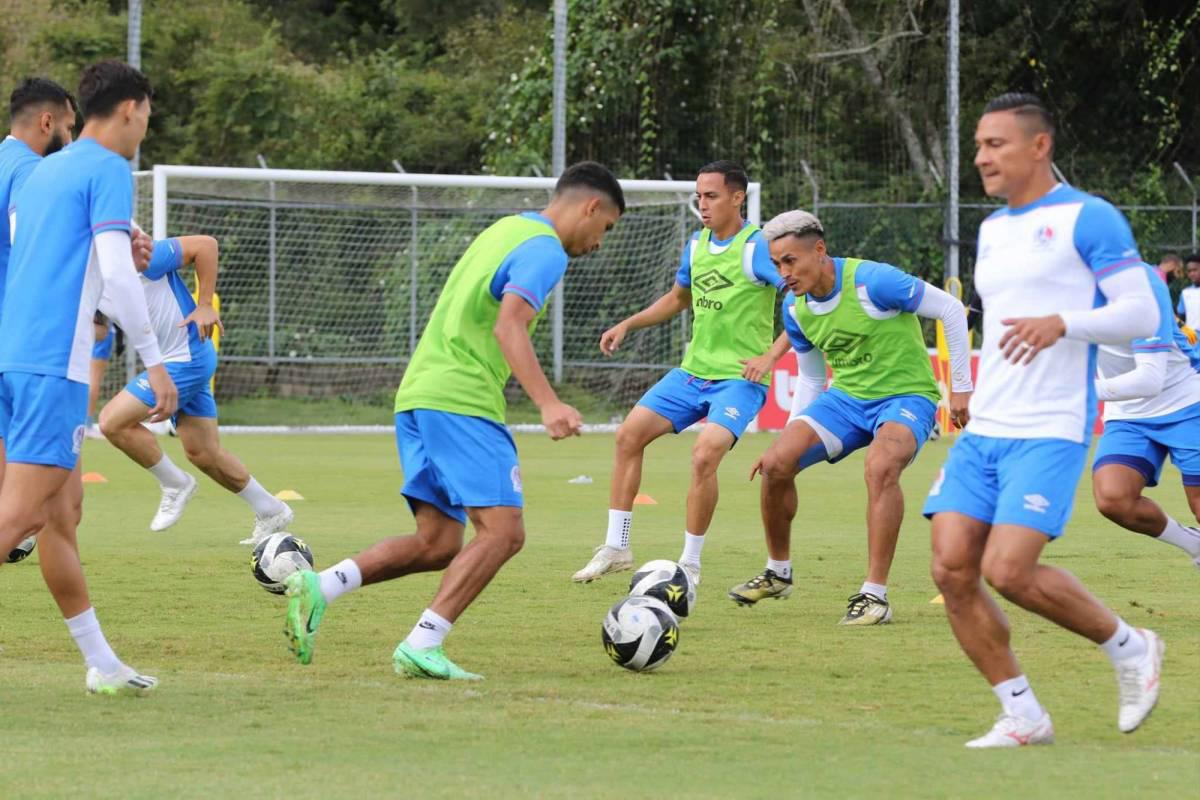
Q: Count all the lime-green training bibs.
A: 3